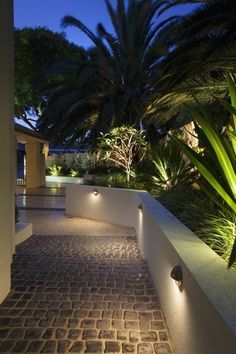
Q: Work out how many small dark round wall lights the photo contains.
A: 3